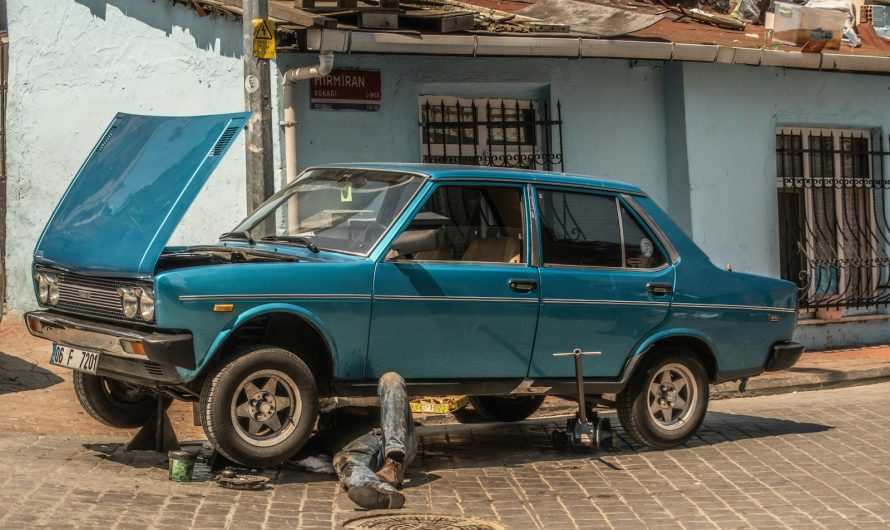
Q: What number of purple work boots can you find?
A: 0